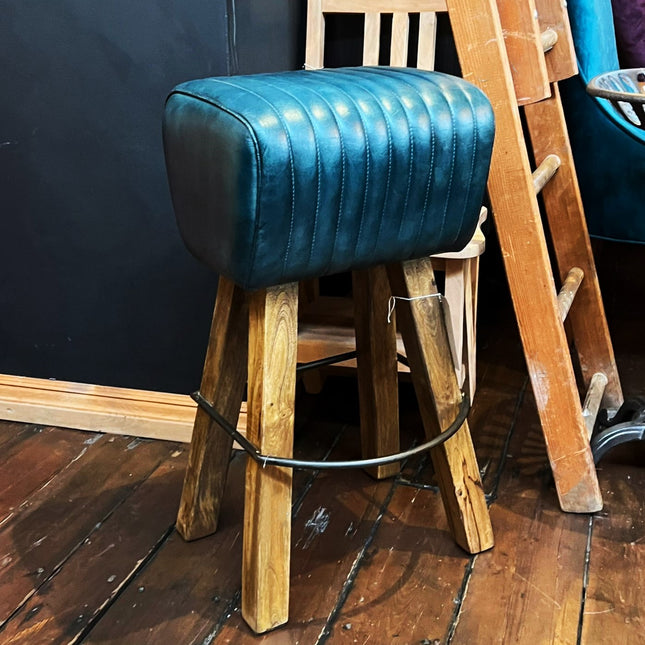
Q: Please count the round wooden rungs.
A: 4